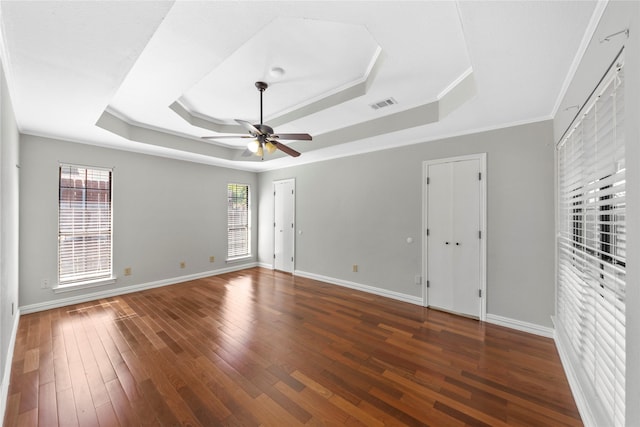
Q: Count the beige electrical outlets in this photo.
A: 4